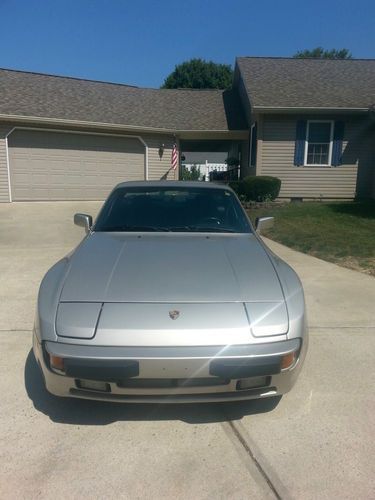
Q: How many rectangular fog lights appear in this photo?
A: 2